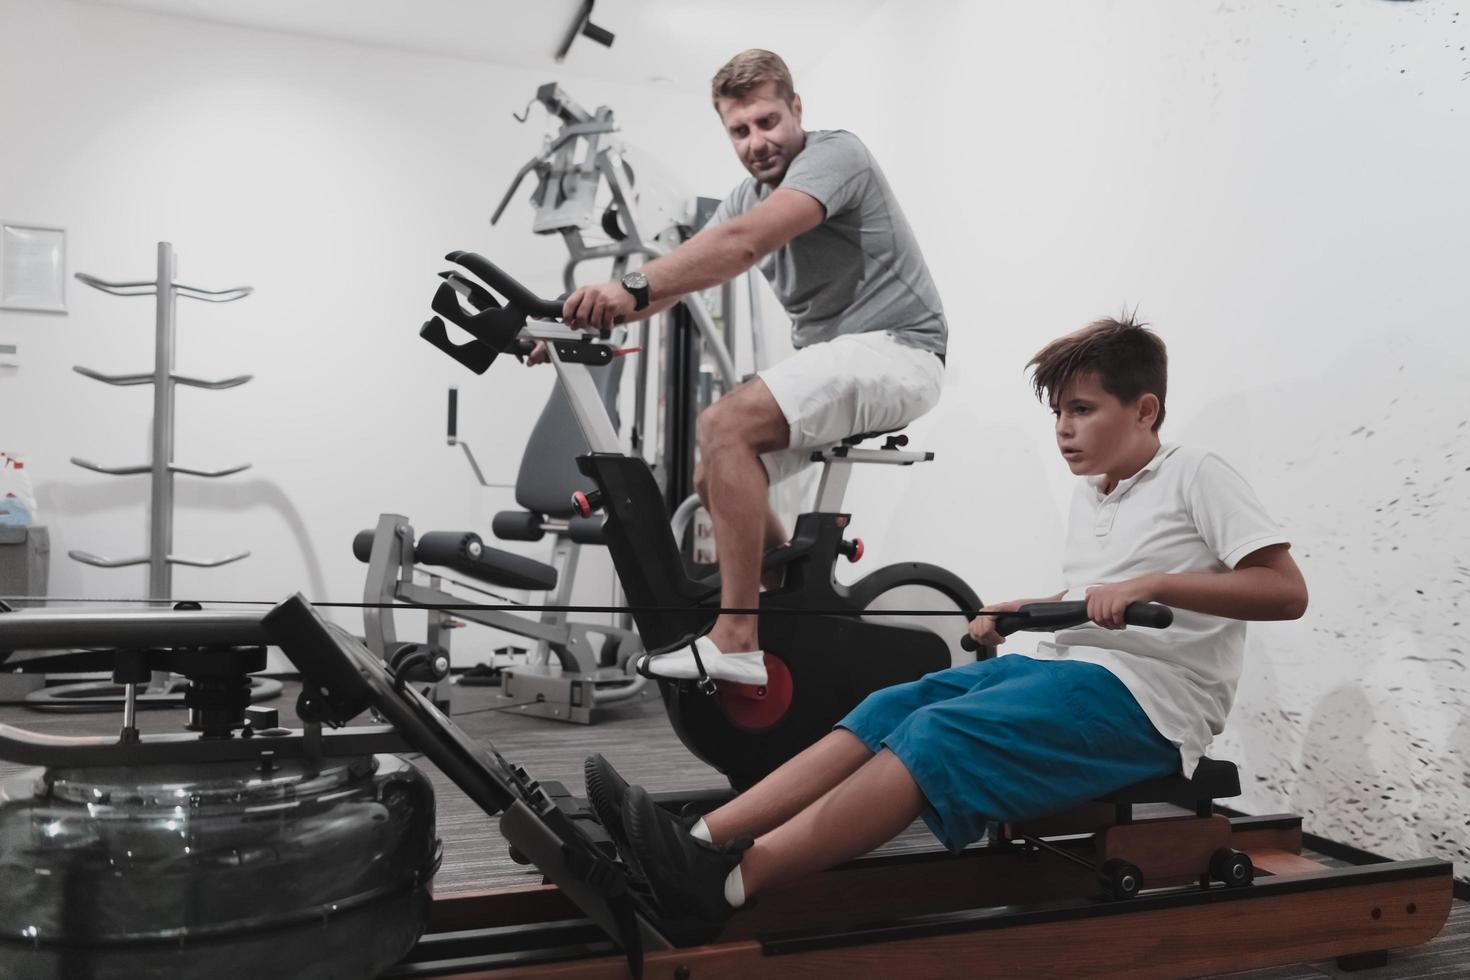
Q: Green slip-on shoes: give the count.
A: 0